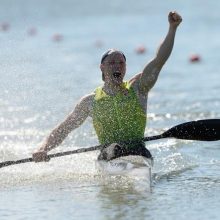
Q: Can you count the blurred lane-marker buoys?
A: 6